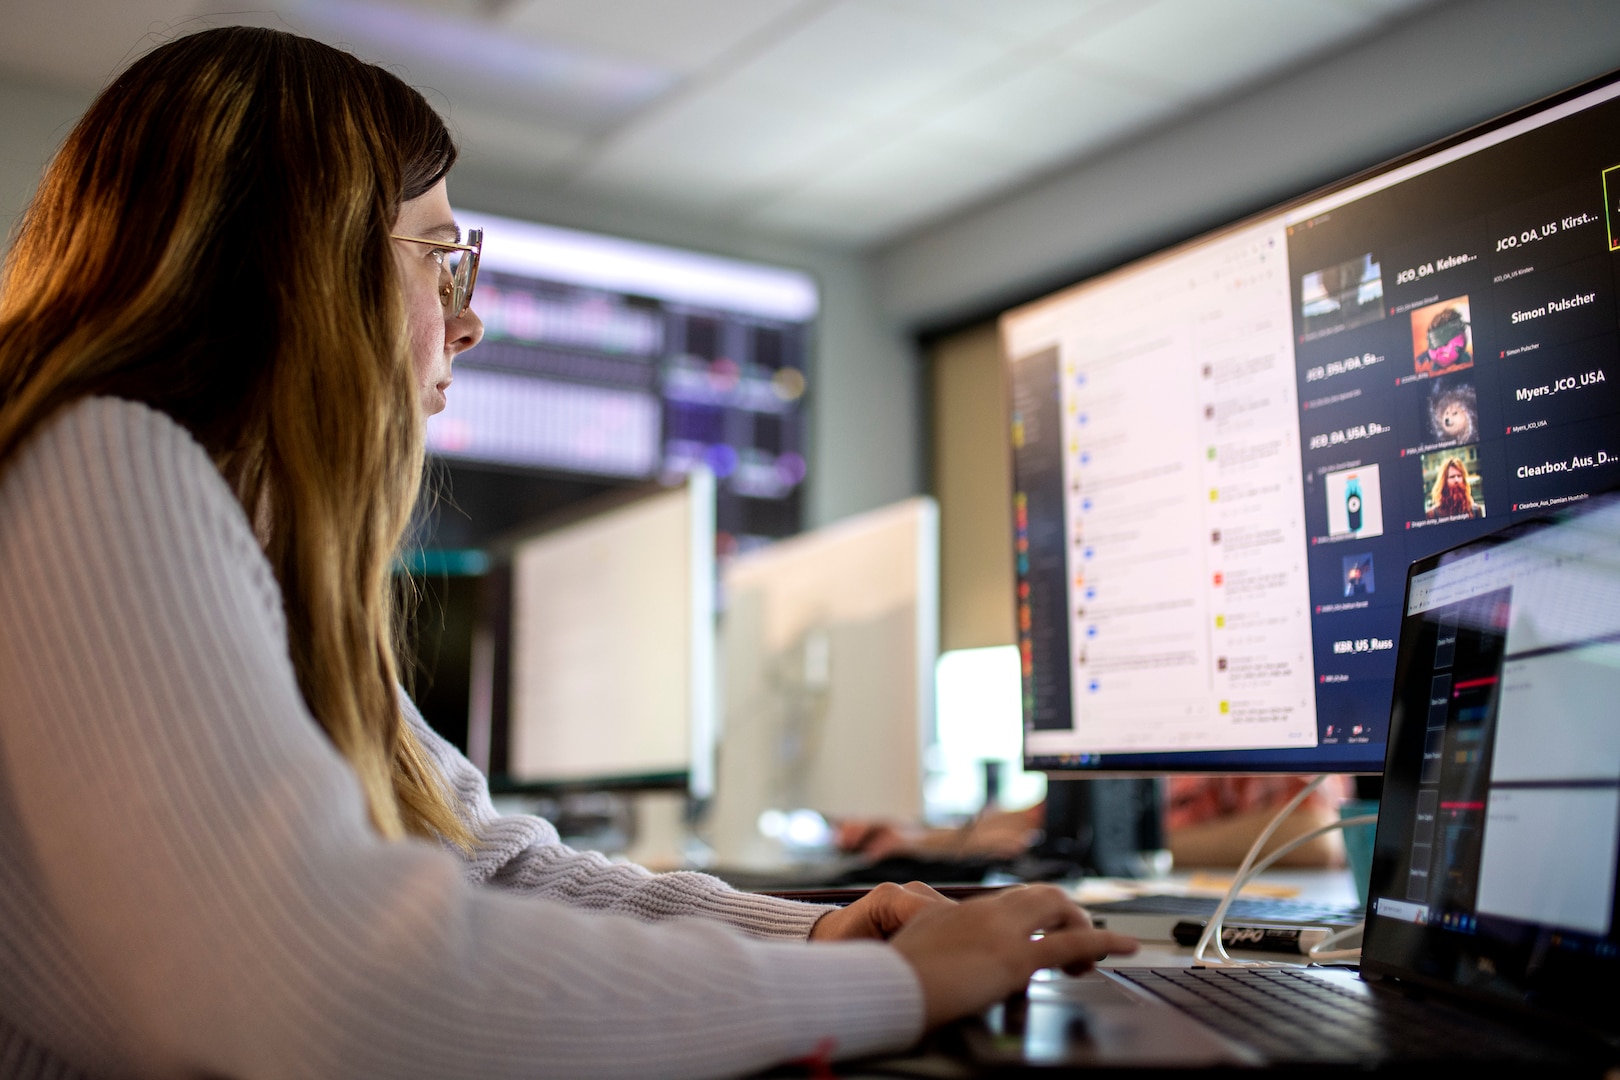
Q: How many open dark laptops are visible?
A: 1